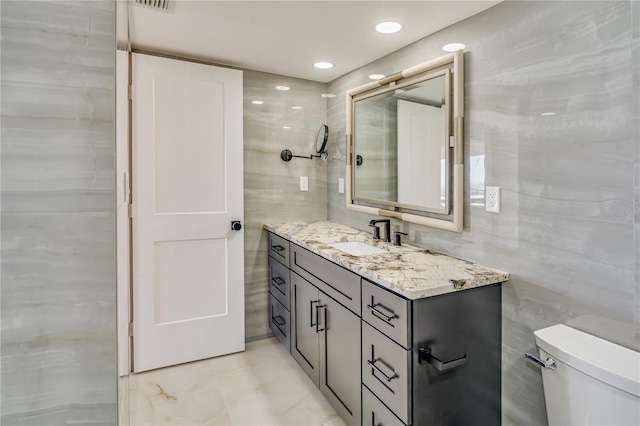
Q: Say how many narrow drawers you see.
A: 6